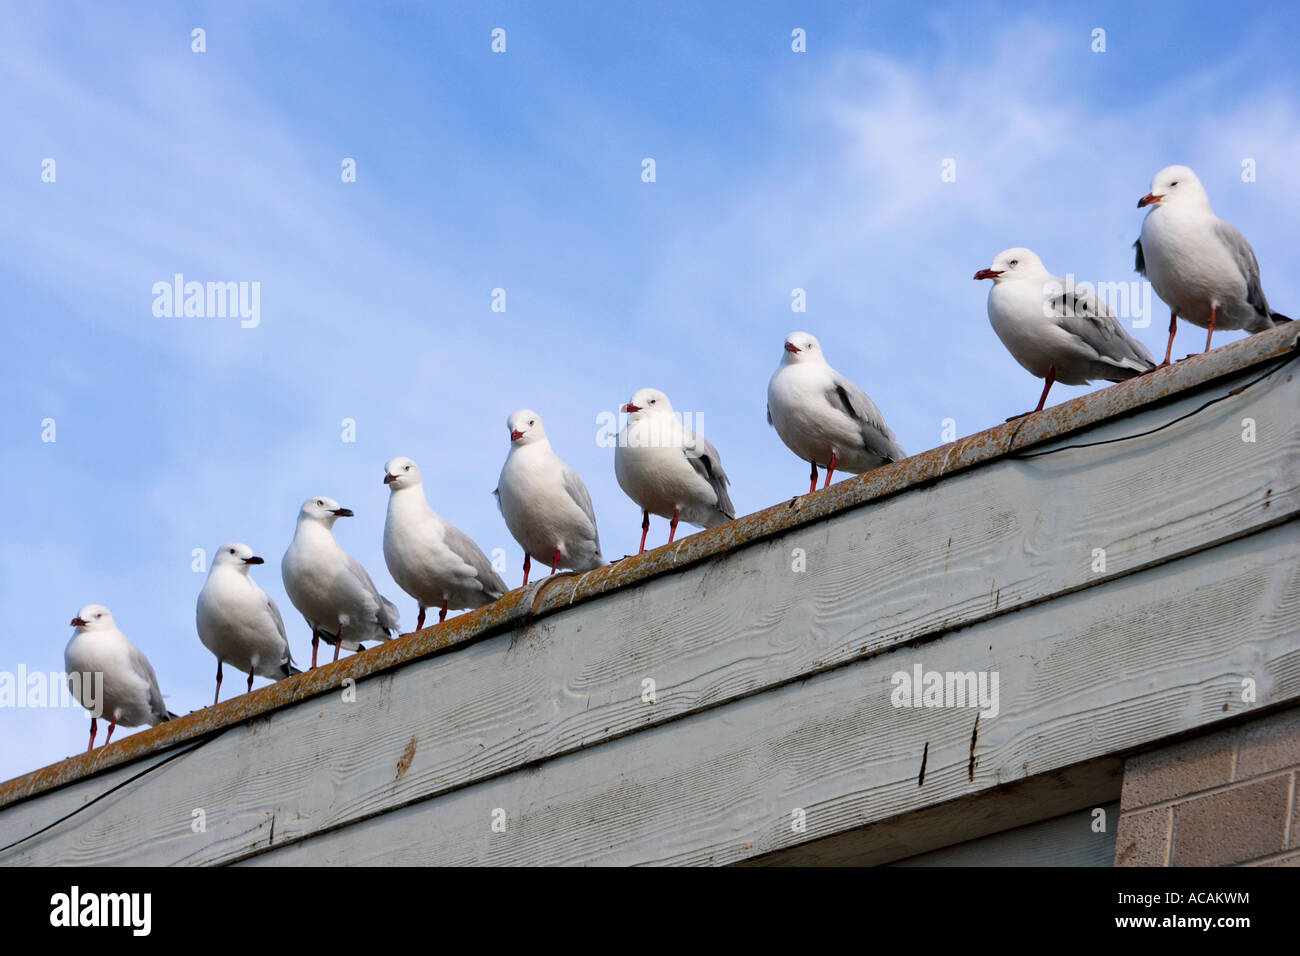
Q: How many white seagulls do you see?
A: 9